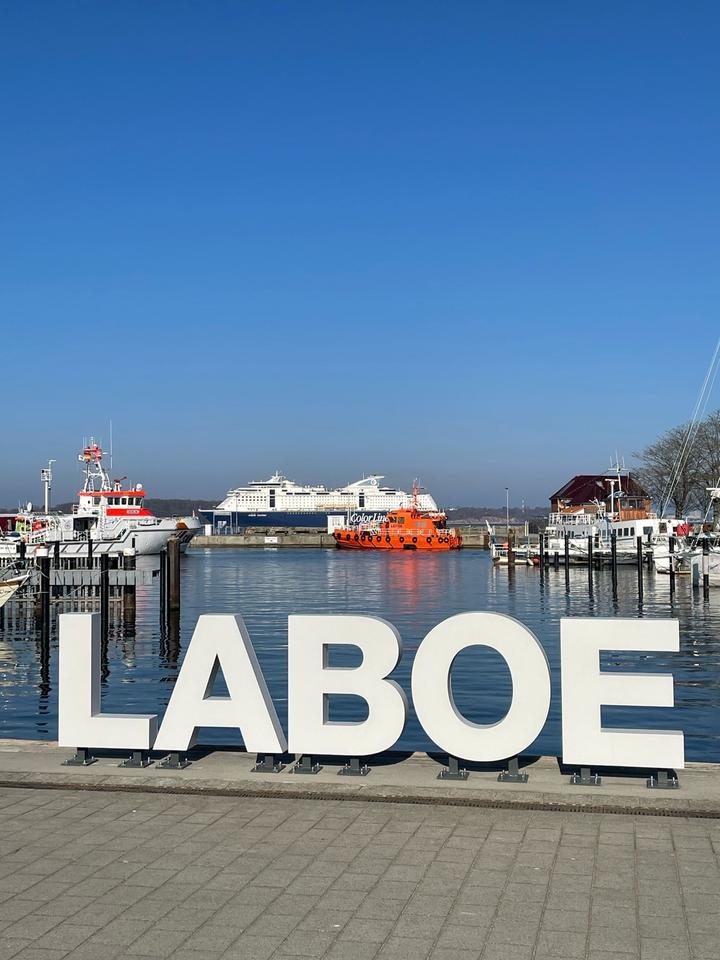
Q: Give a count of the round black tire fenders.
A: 12